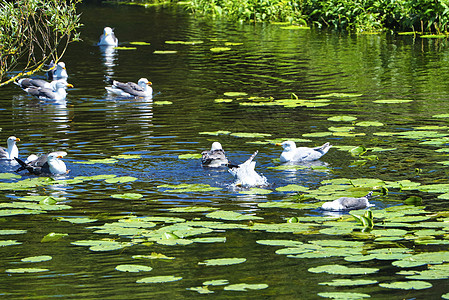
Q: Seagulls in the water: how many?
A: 11